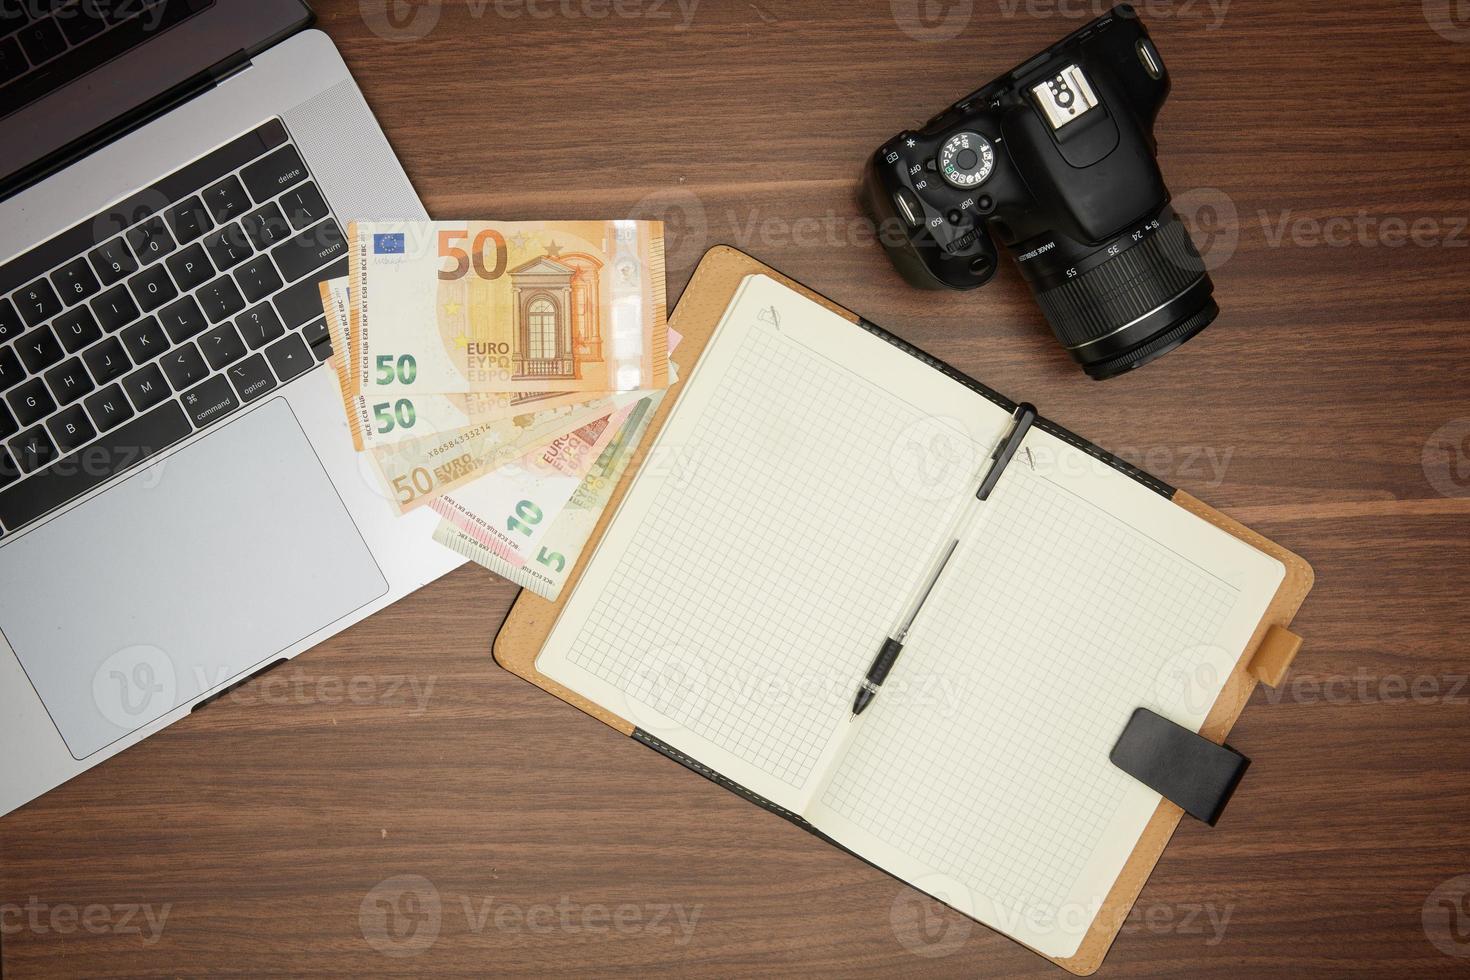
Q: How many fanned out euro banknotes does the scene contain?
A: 5